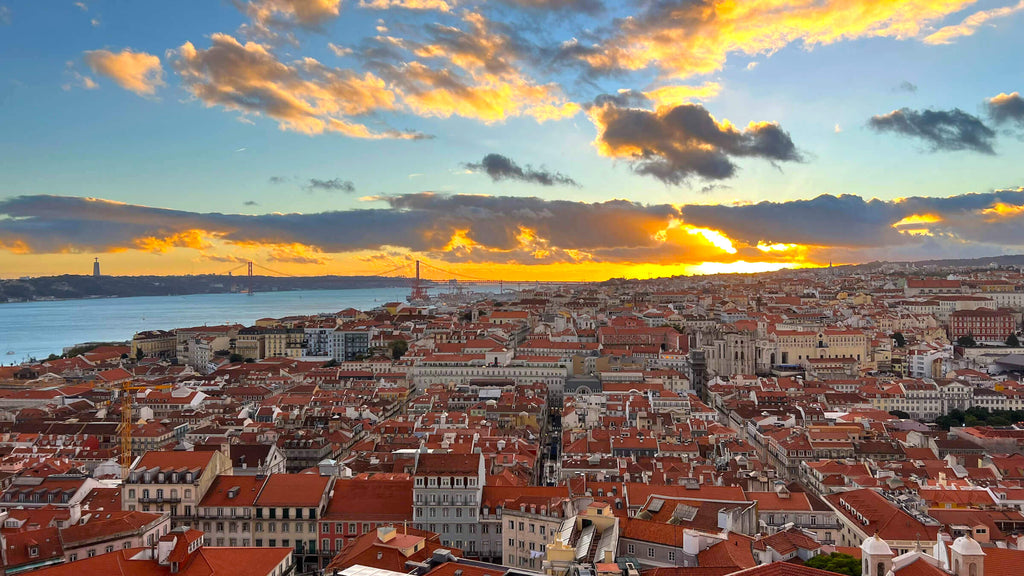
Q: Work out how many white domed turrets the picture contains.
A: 2